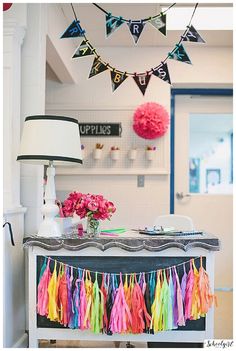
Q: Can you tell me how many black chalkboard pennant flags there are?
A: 11